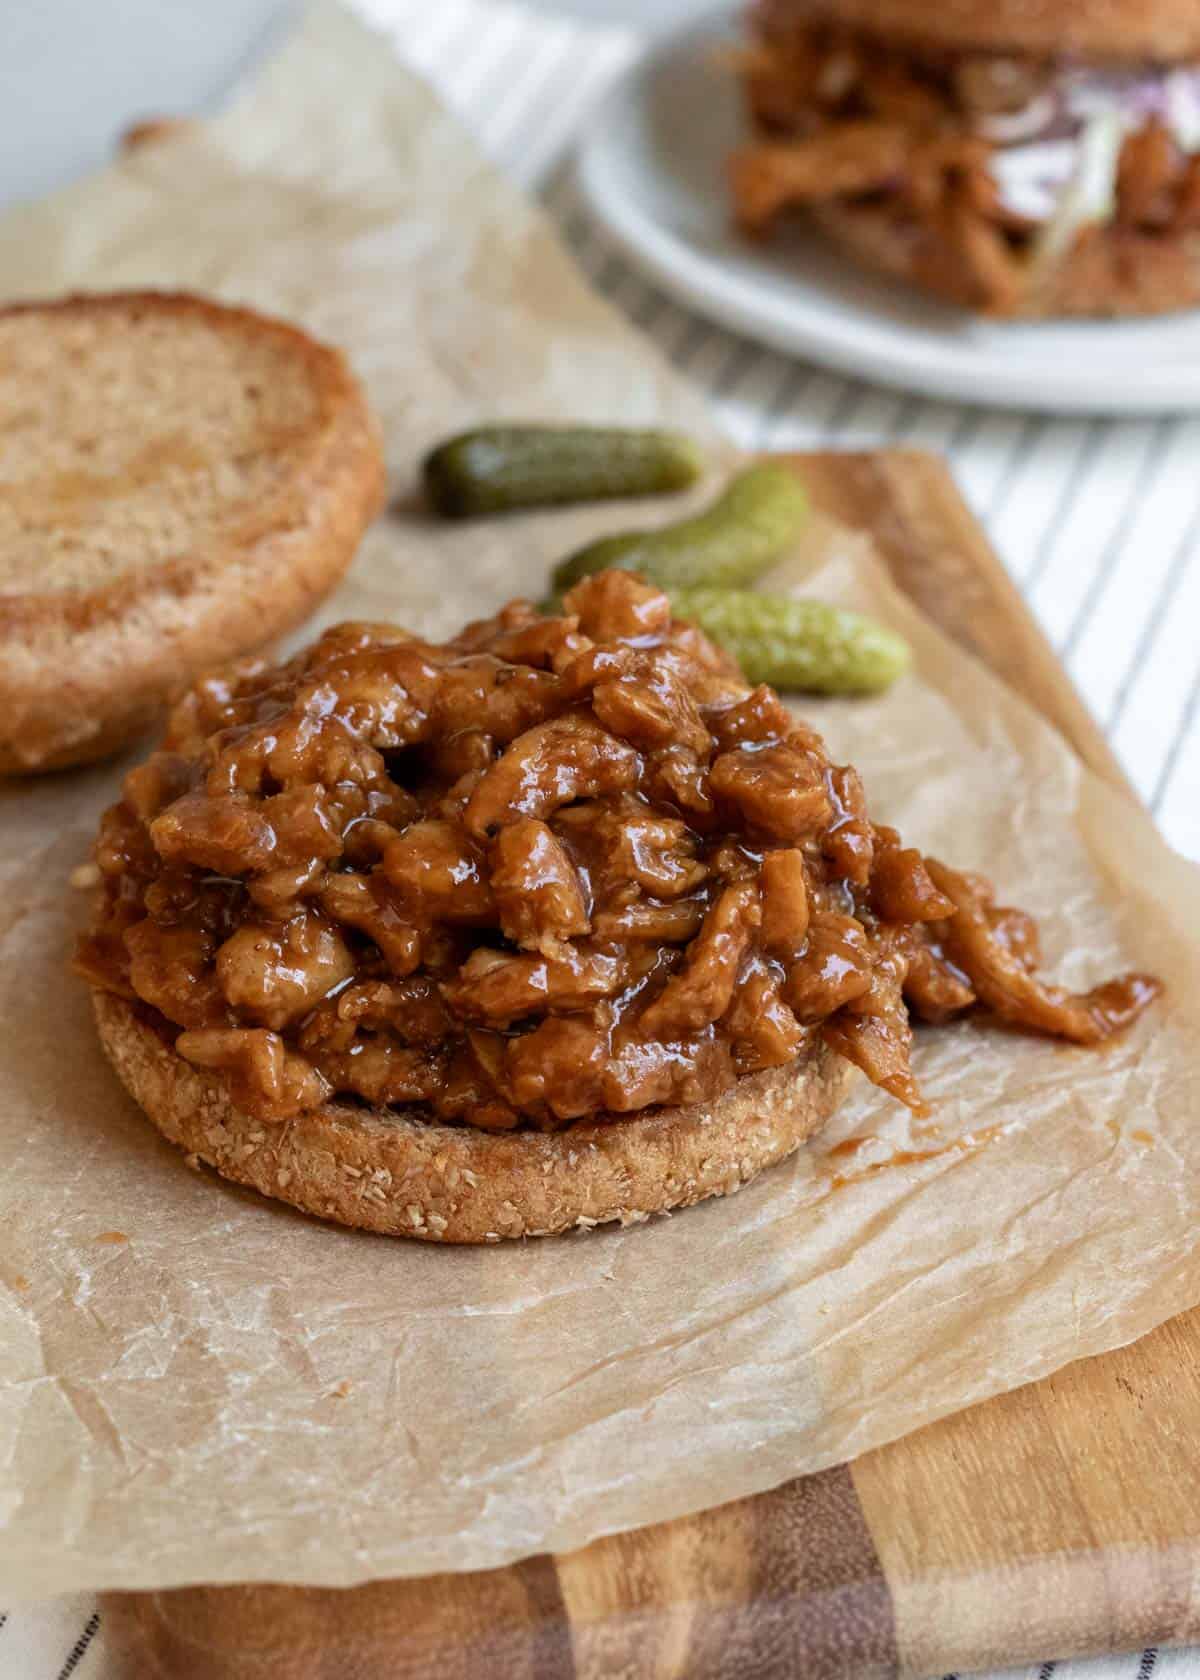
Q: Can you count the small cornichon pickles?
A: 3